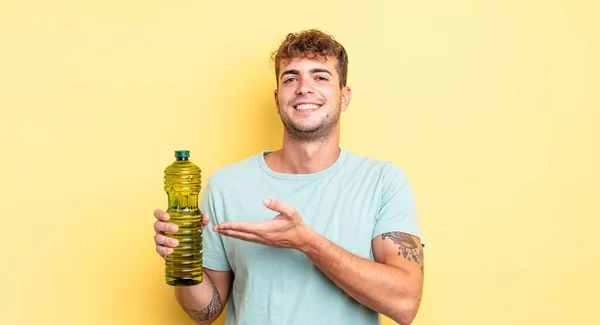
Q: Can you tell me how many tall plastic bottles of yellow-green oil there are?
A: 1